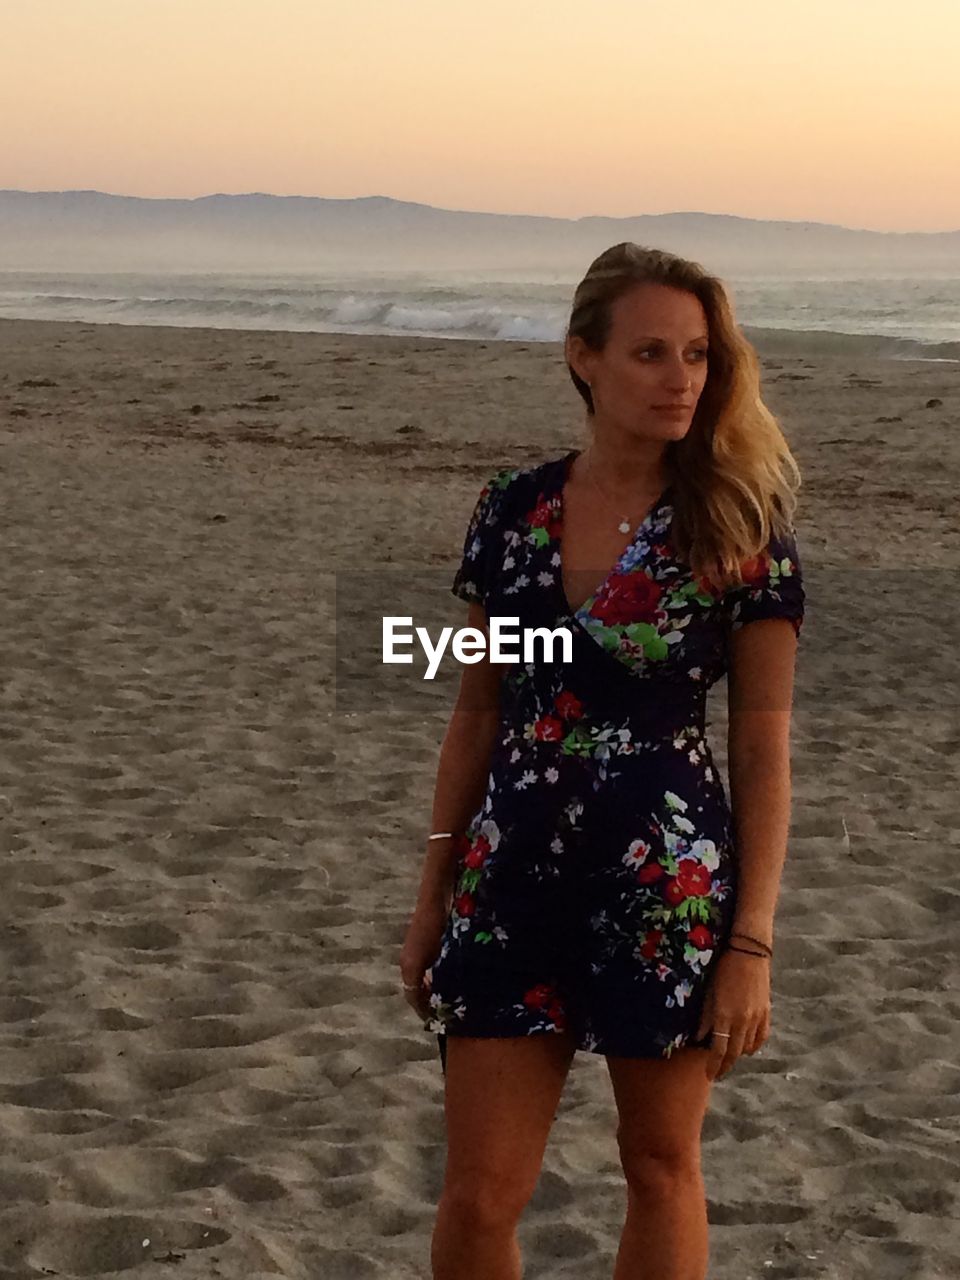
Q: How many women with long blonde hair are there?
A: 1